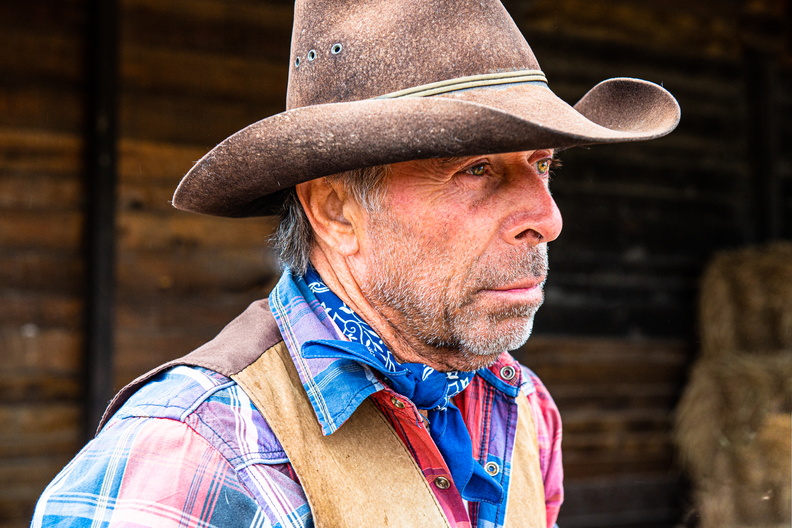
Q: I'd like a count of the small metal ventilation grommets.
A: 3